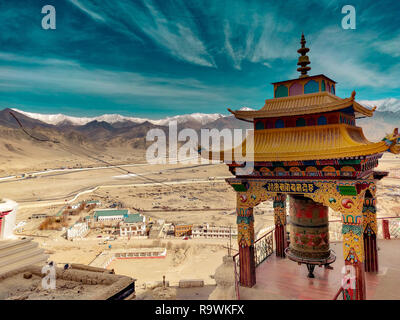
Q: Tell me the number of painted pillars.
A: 4